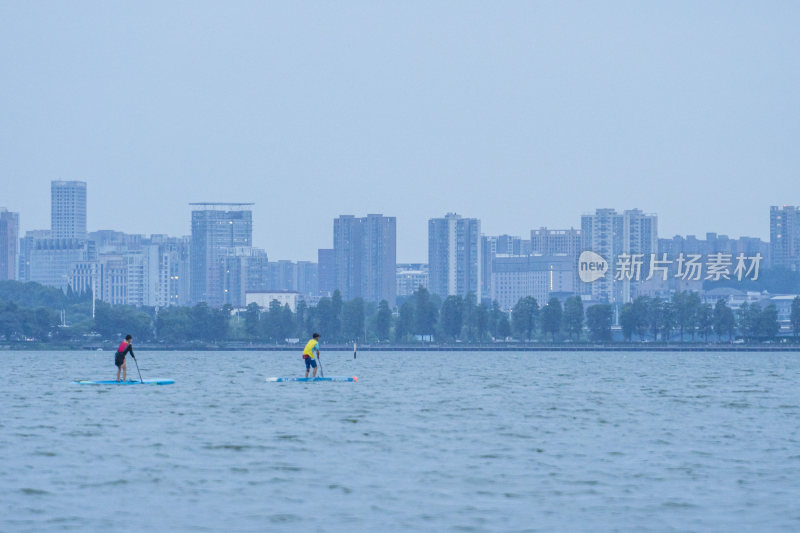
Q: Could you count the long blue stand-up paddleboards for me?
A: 2